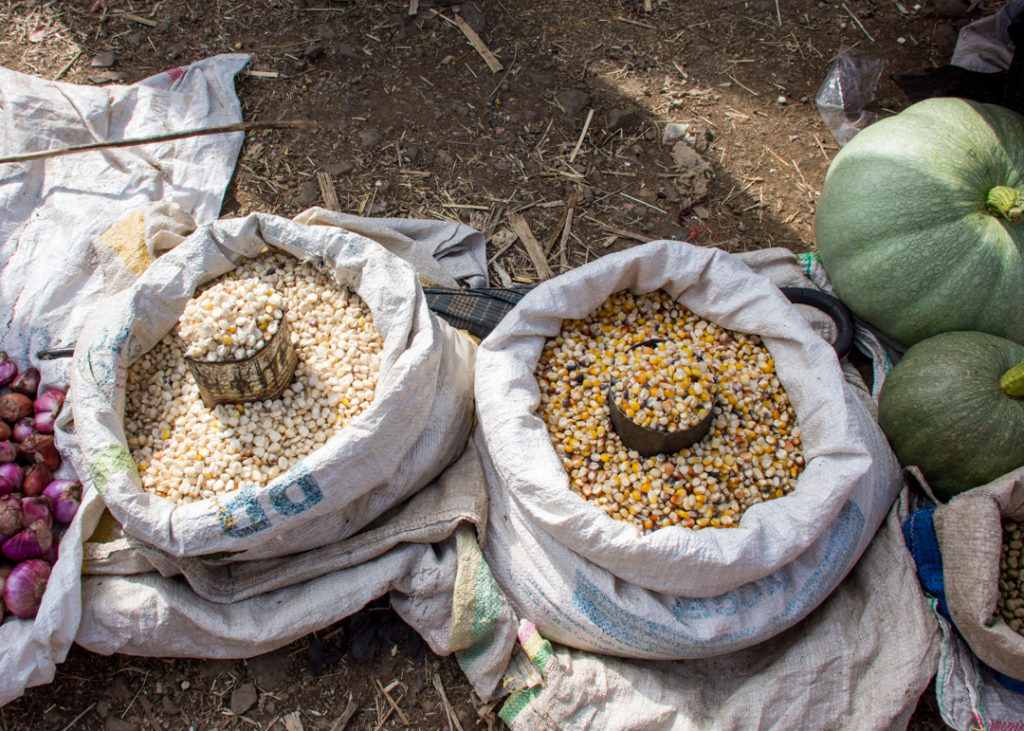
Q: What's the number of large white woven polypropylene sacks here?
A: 2